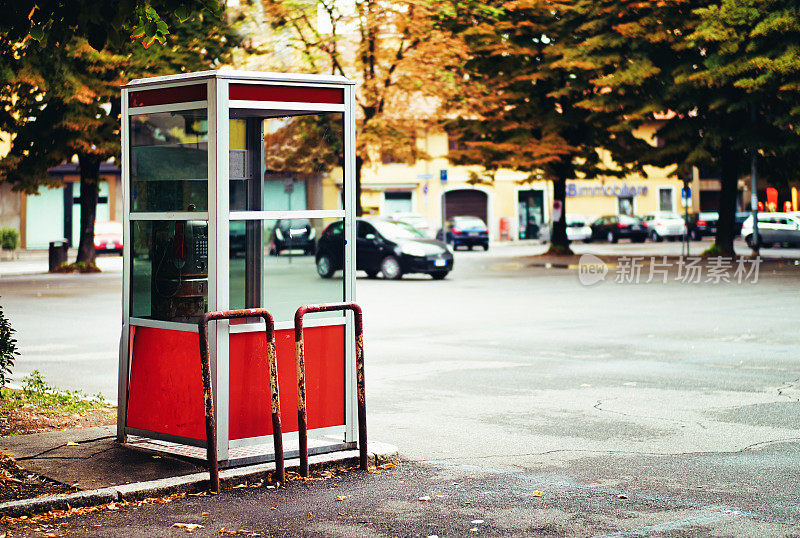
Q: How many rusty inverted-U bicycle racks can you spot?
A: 2